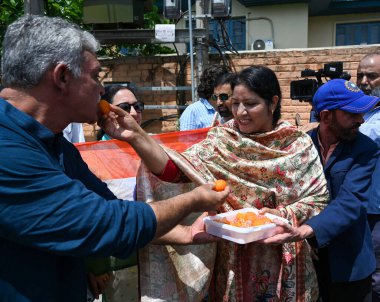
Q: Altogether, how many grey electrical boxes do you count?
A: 2